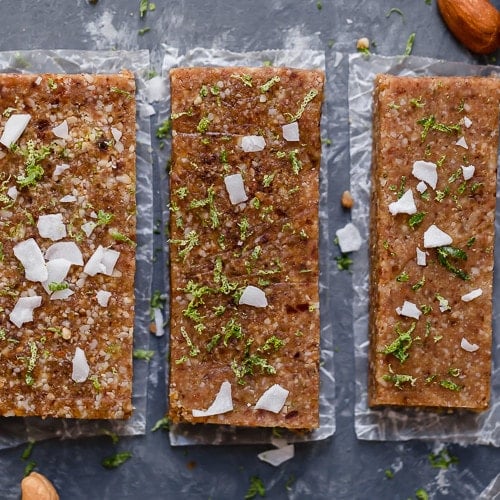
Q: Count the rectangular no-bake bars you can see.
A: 3